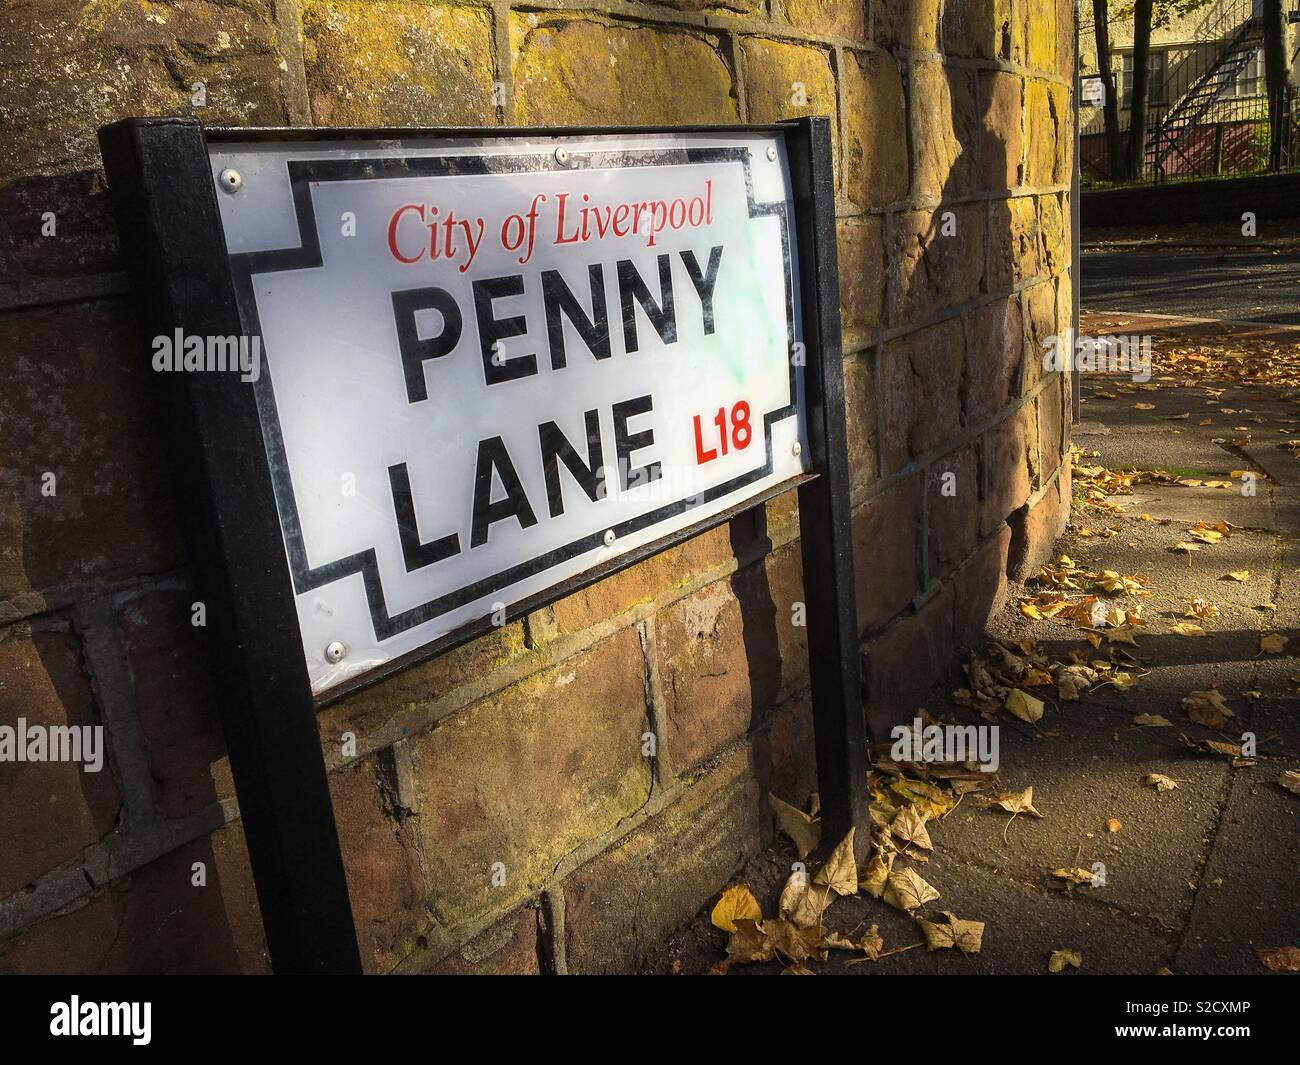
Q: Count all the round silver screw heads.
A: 6